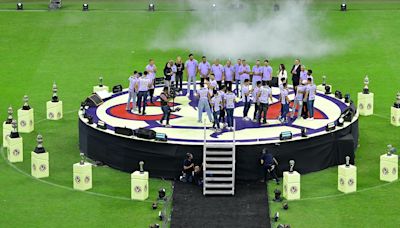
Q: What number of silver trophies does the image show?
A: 14